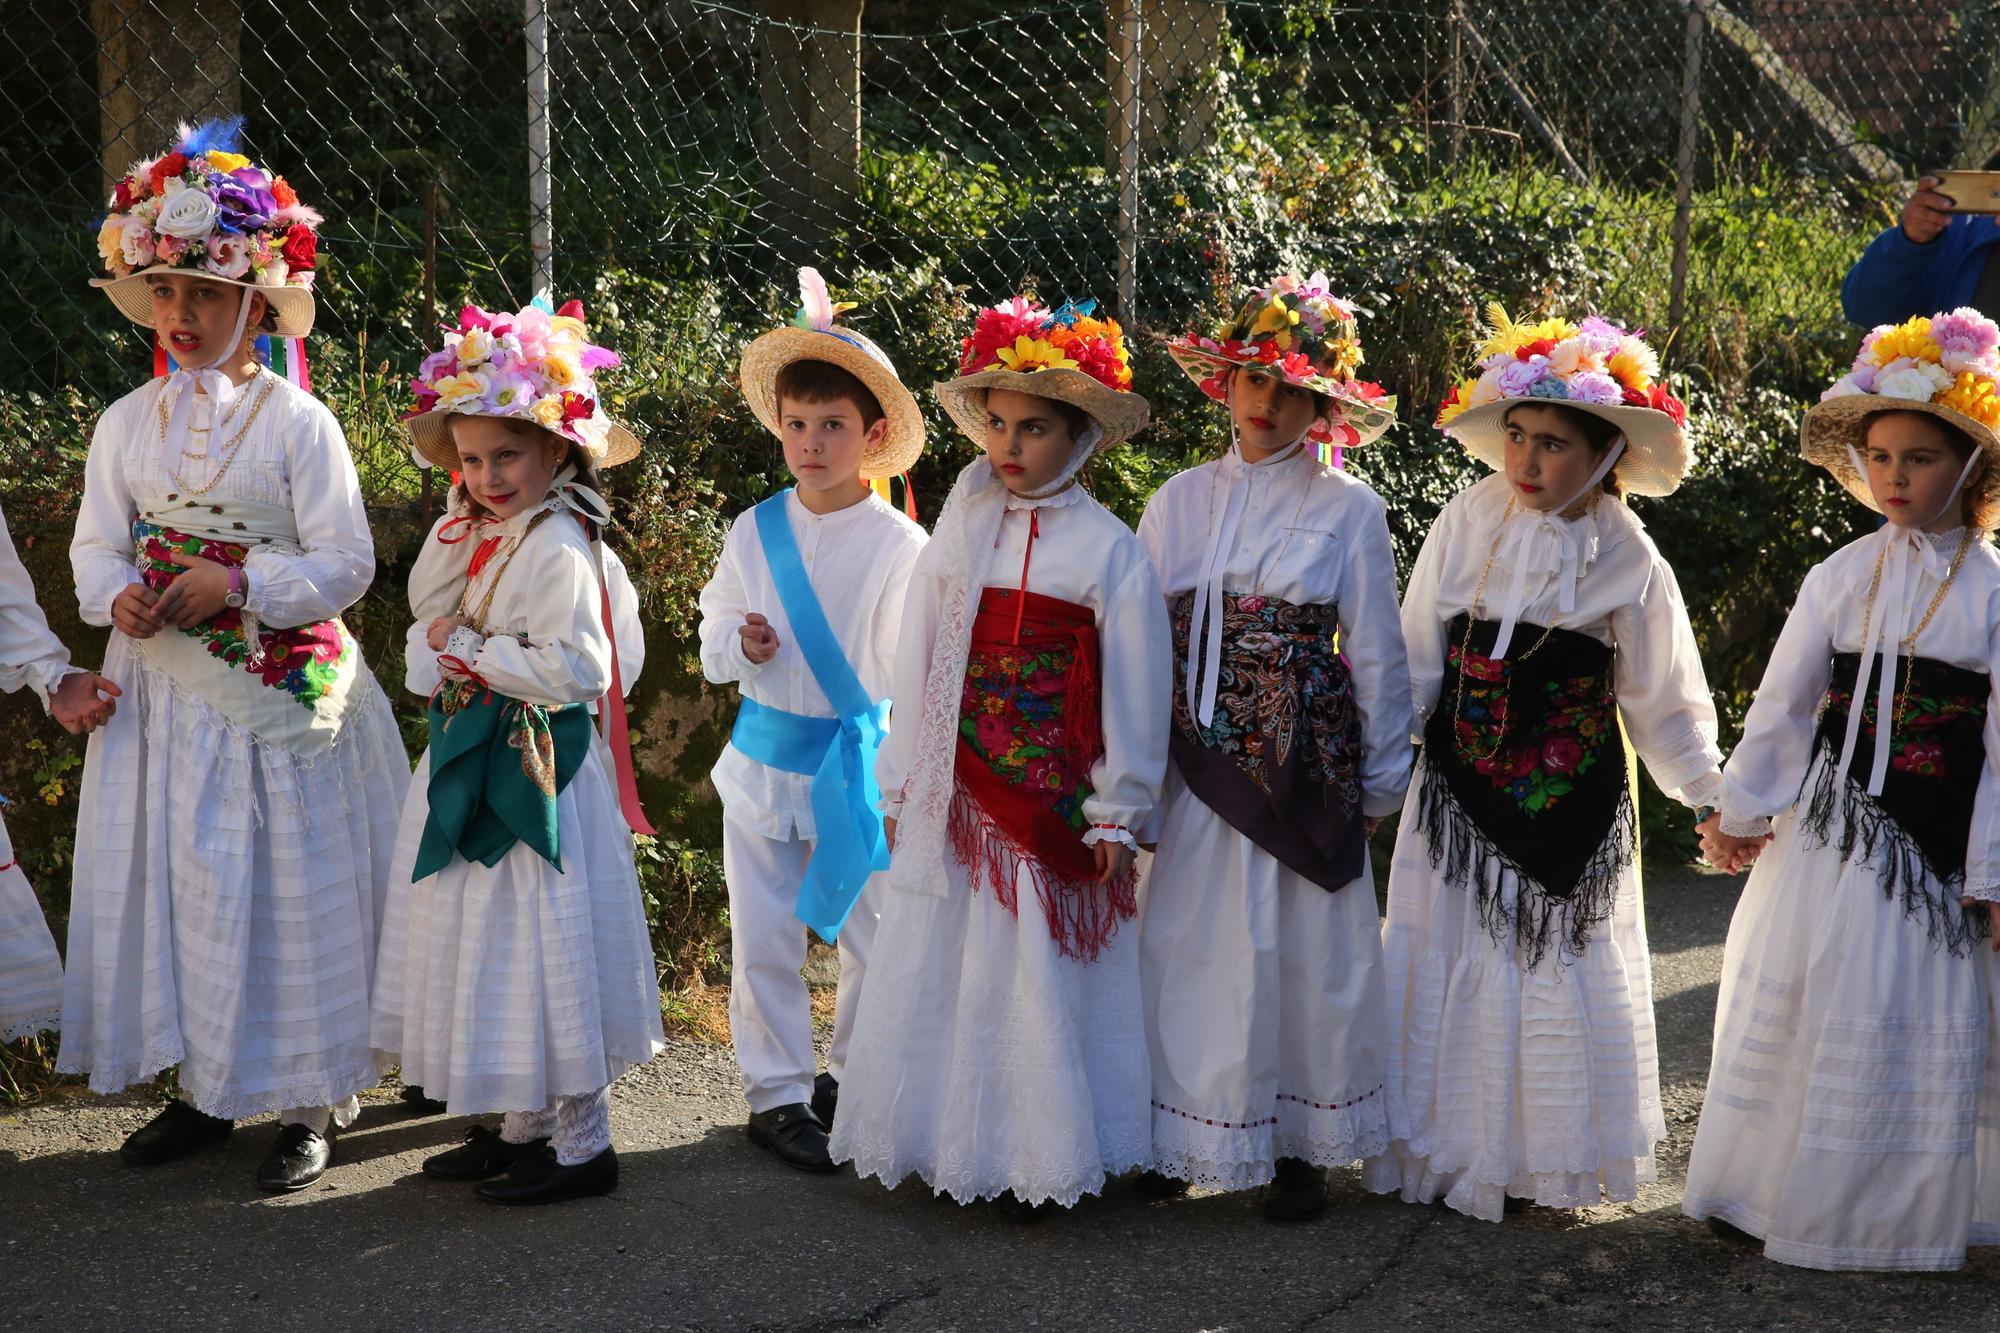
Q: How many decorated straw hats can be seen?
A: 7